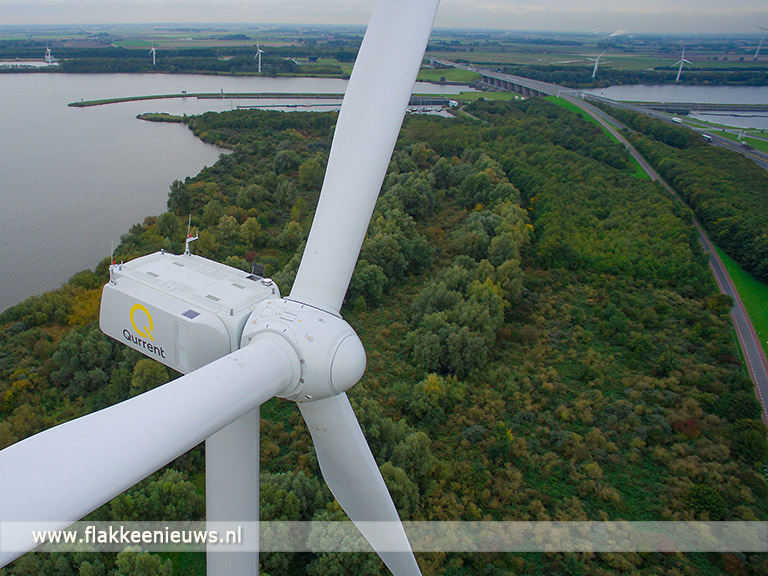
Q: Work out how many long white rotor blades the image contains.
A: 3